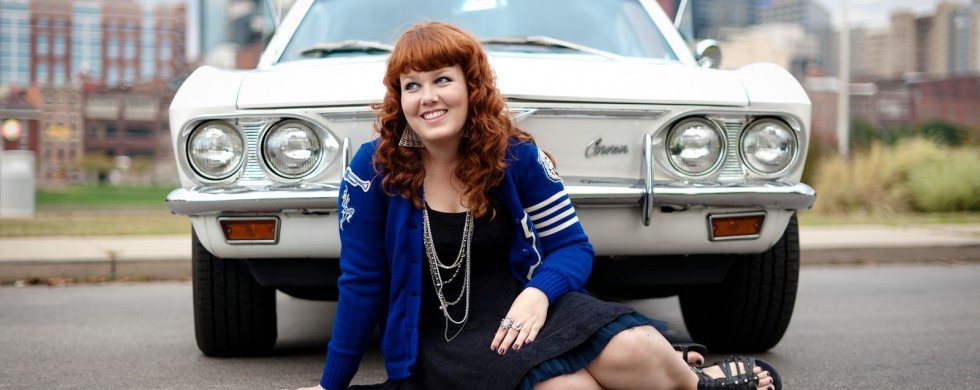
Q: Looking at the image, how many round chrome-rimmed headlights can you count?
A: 4